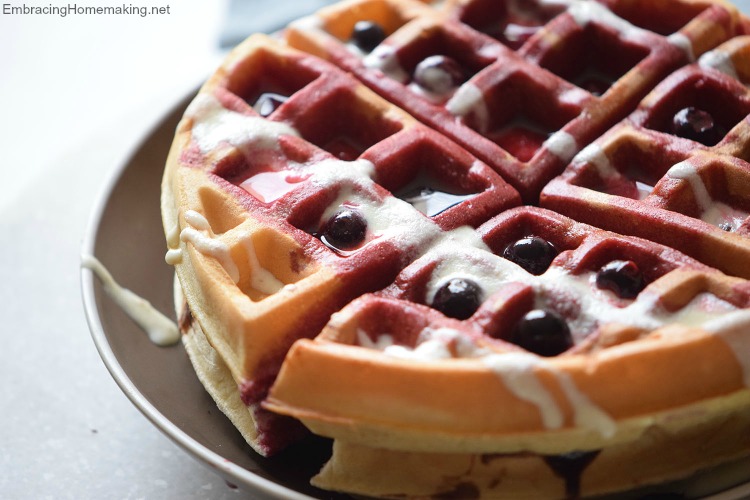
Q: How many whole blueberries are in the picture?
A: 8